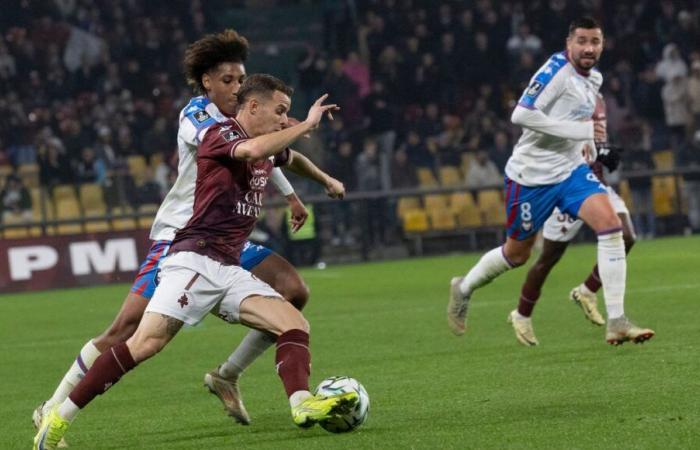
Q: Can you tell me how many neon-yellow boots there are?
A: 2